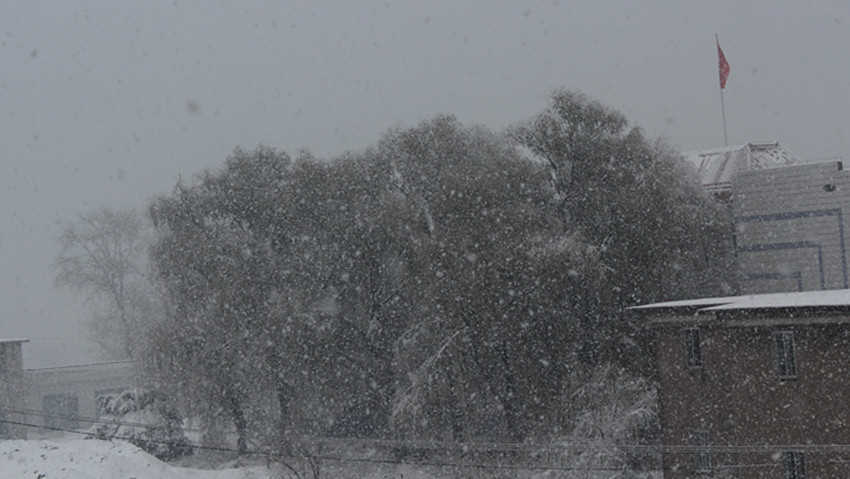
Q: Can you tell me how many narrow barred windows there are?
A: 4